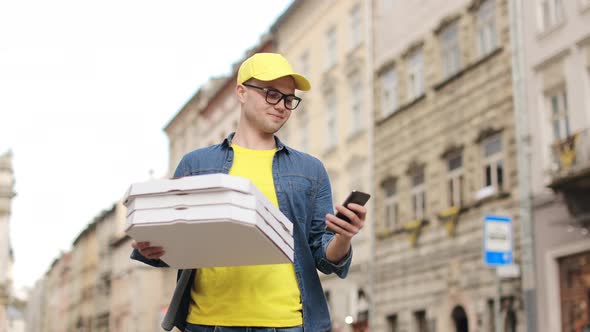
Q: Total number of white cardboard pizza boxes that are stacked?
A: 3